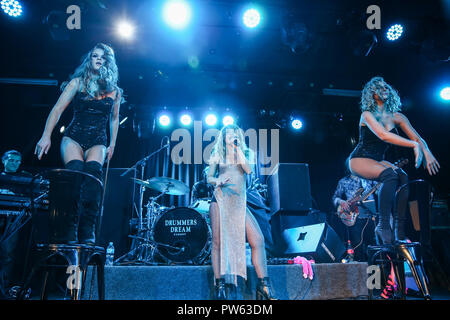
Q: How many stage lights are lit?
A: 11